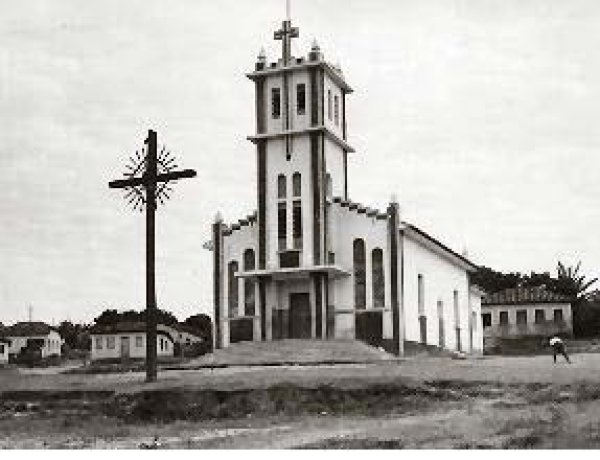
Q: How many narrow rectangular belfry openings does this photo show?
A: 4